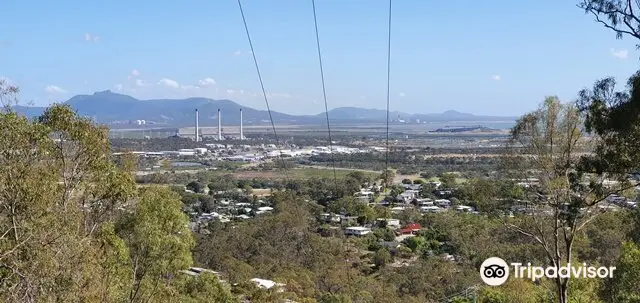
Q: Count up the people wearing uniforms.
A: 0